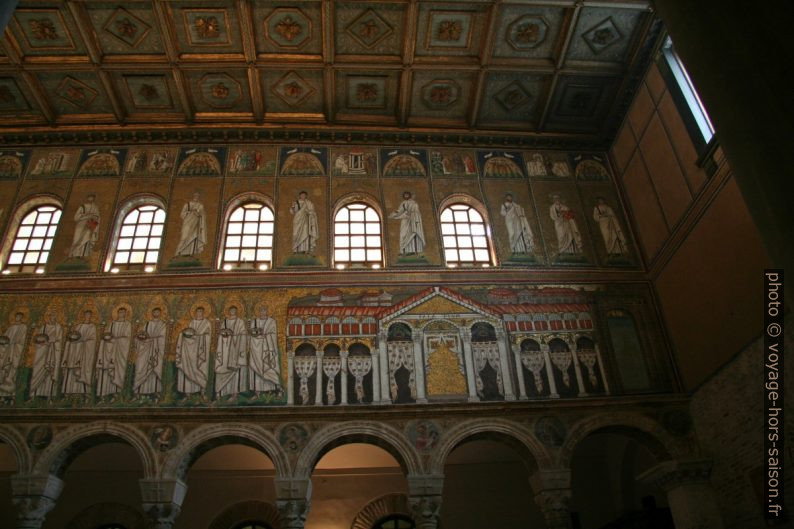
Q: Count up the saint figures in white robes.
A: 15